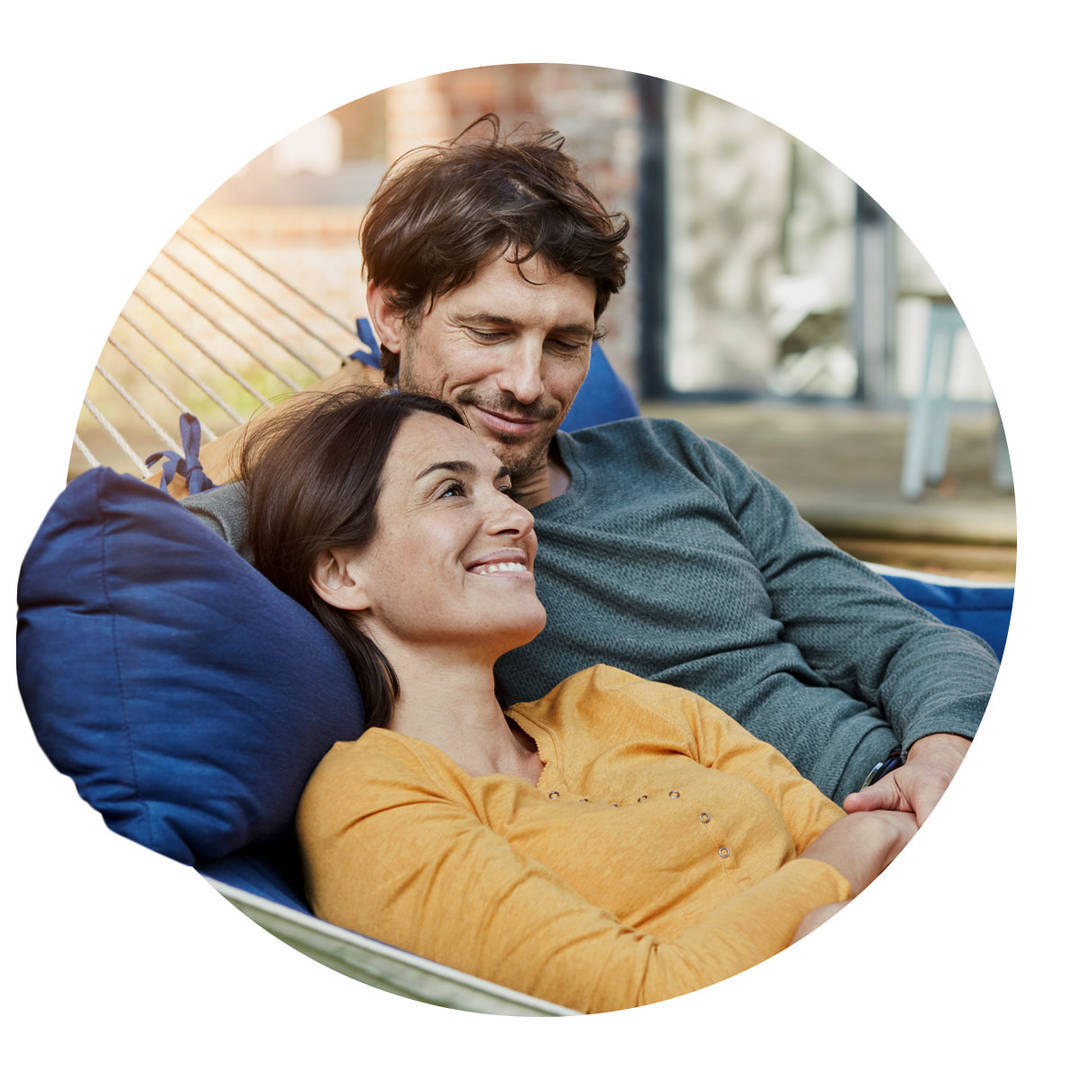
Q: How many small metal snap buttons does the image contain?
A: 7